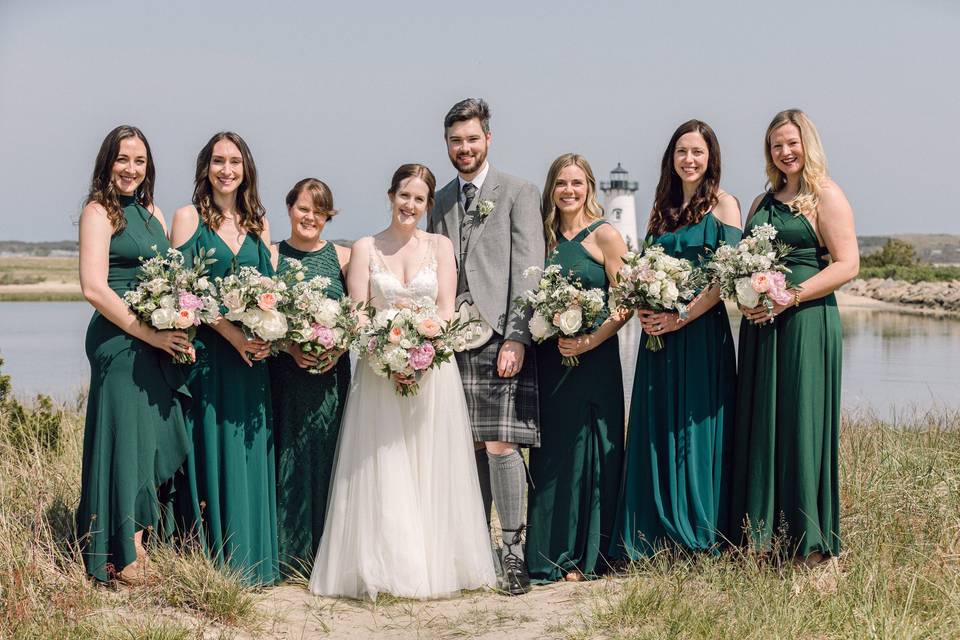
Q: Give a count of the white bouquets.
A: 2